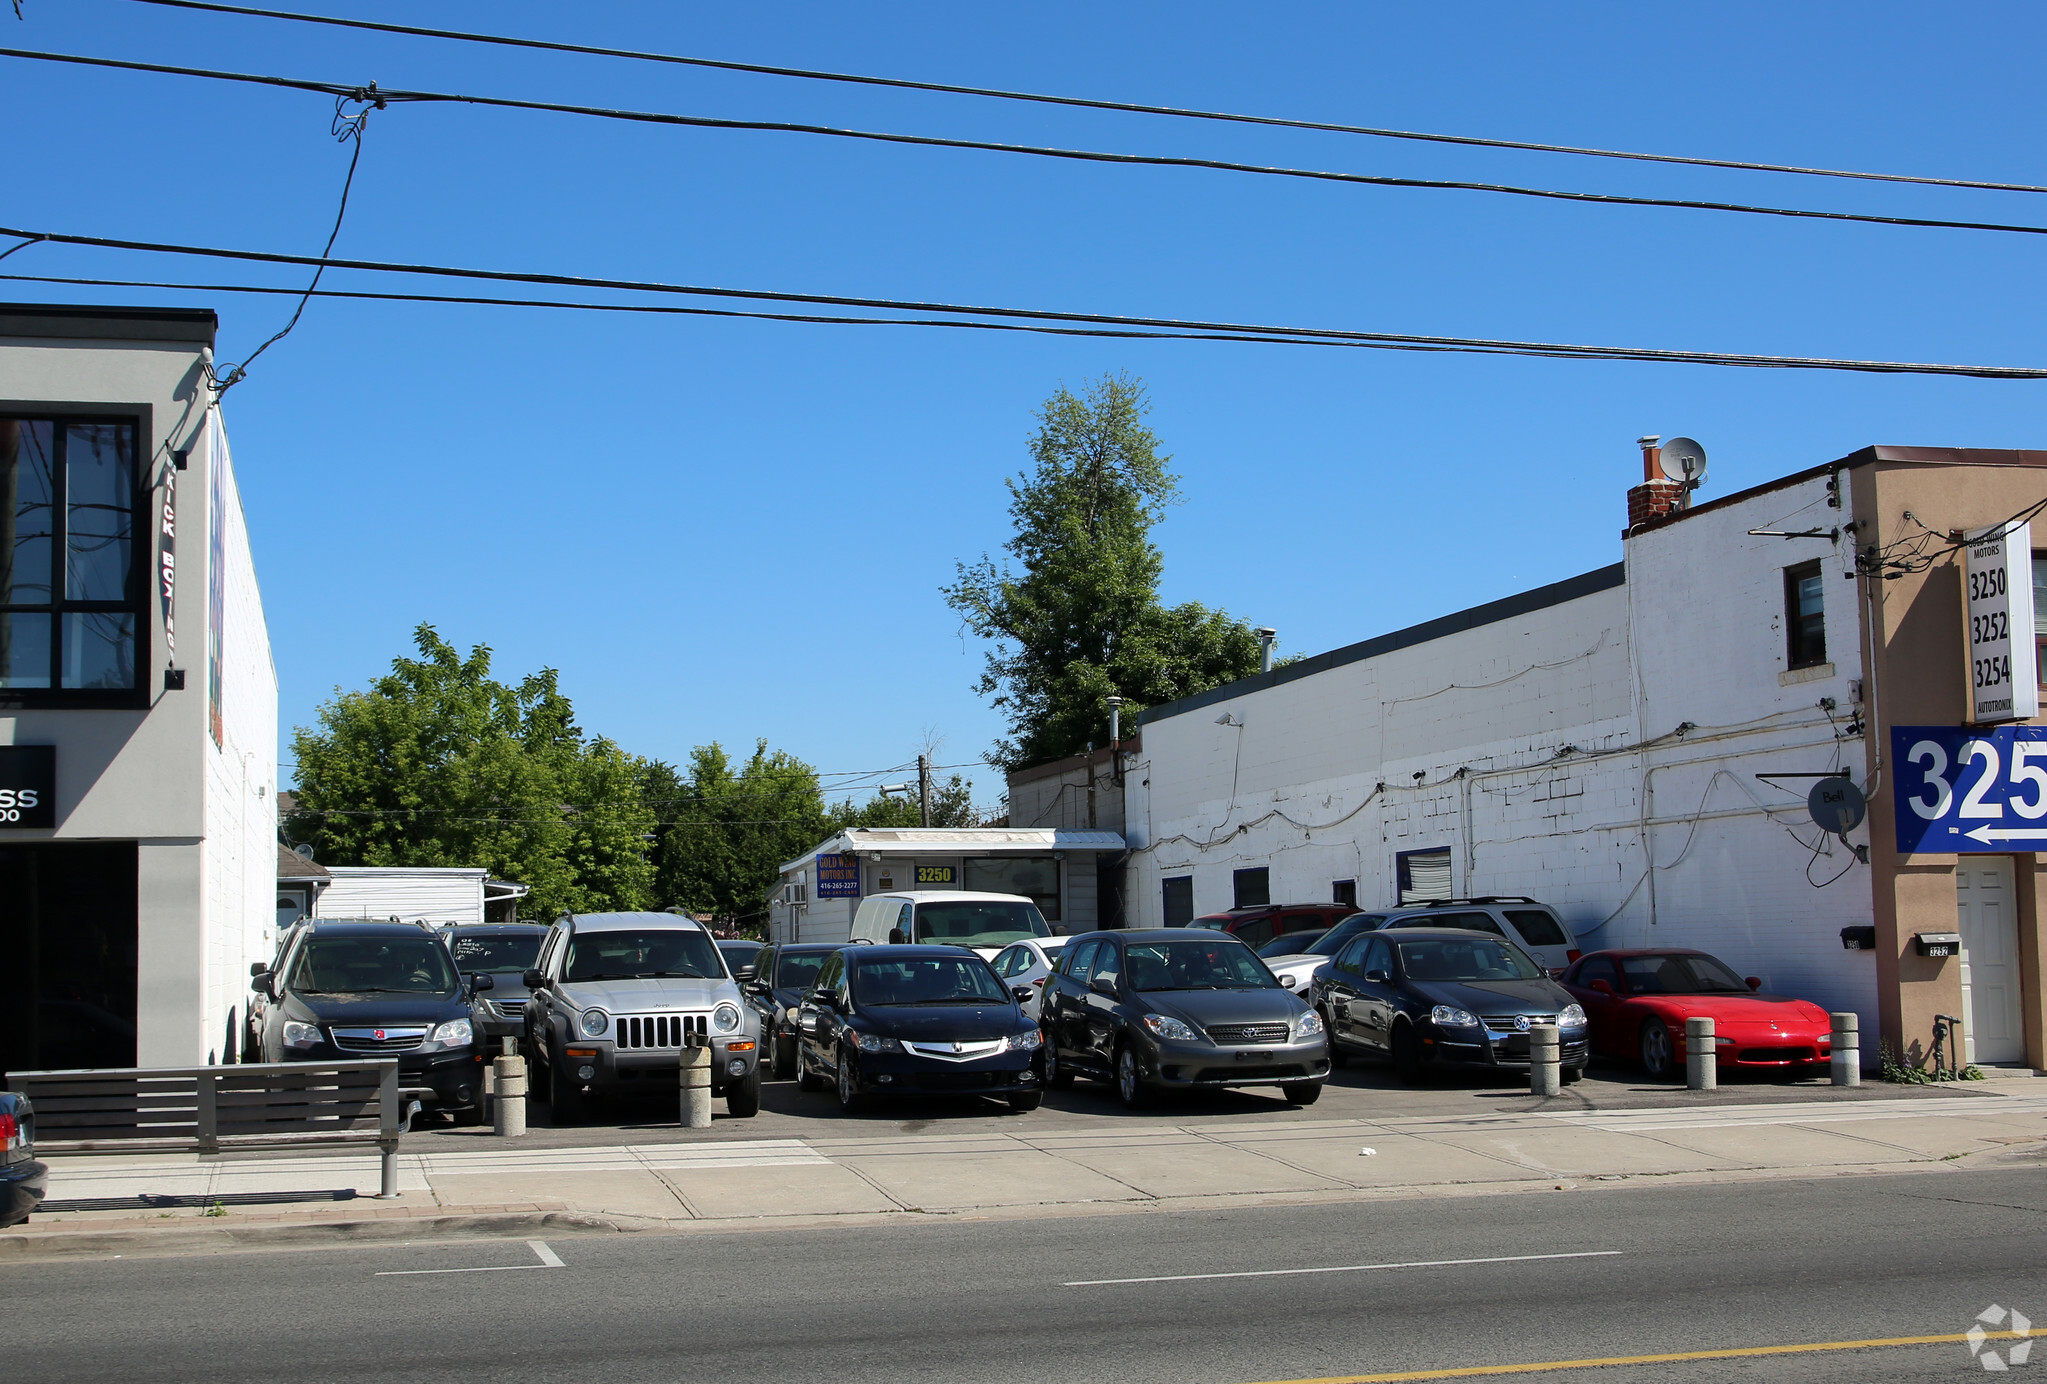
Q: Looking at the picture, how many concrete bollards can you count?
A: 5